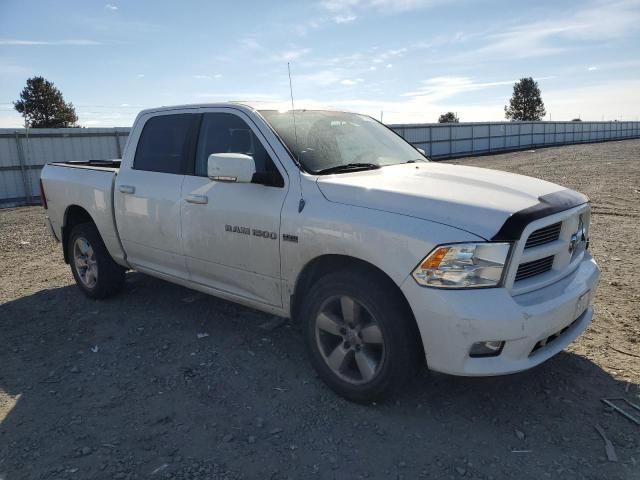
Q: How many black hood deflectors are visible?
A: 1